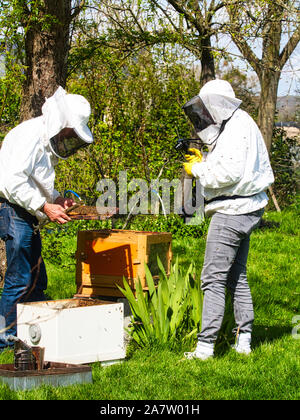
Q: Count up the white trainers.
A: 2